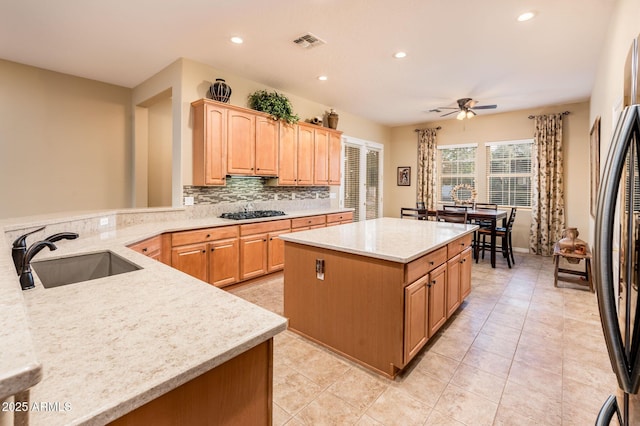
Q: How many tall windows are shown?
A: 2